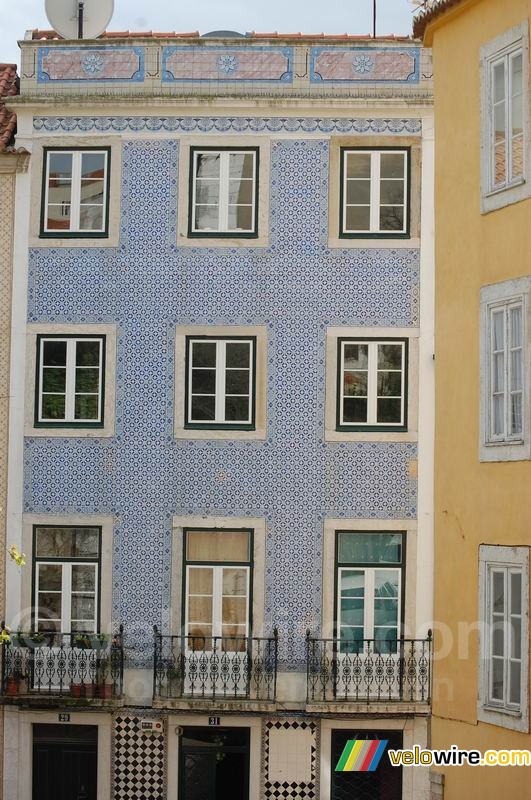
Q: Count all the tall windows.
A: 3